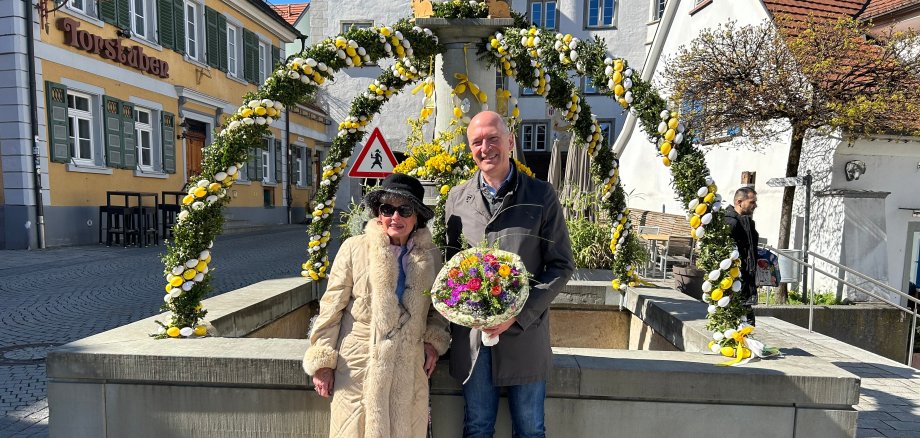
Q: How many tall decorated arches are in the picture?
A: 4